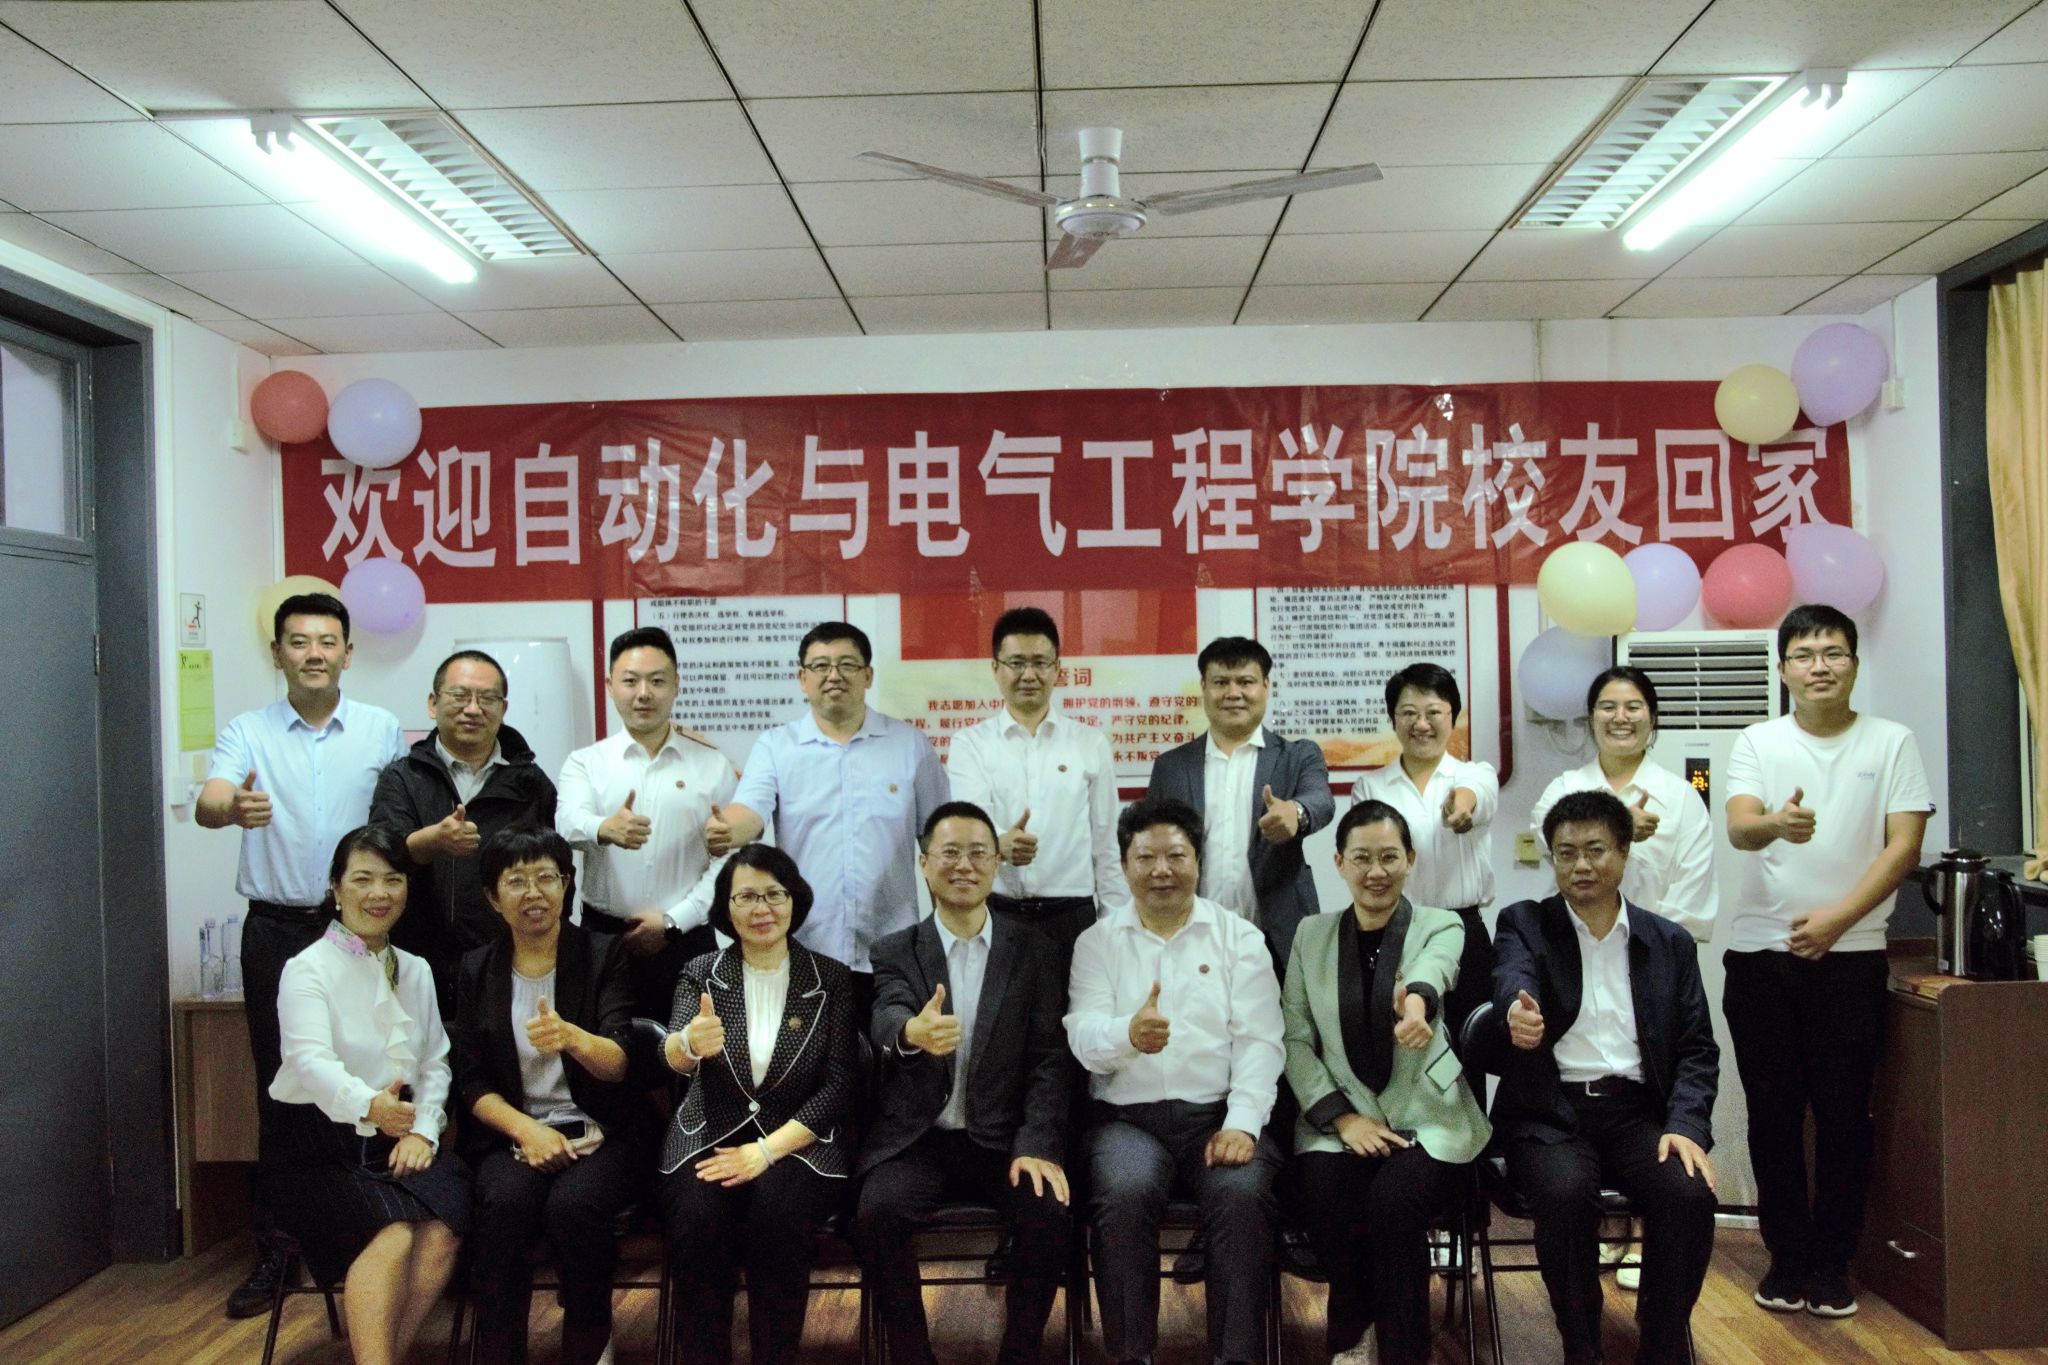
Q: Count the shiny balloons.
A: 11